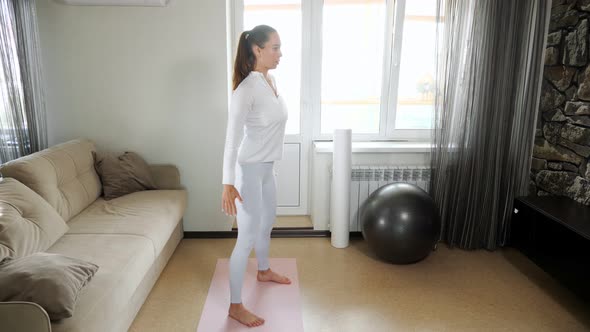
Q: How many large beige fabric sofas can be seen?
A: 1